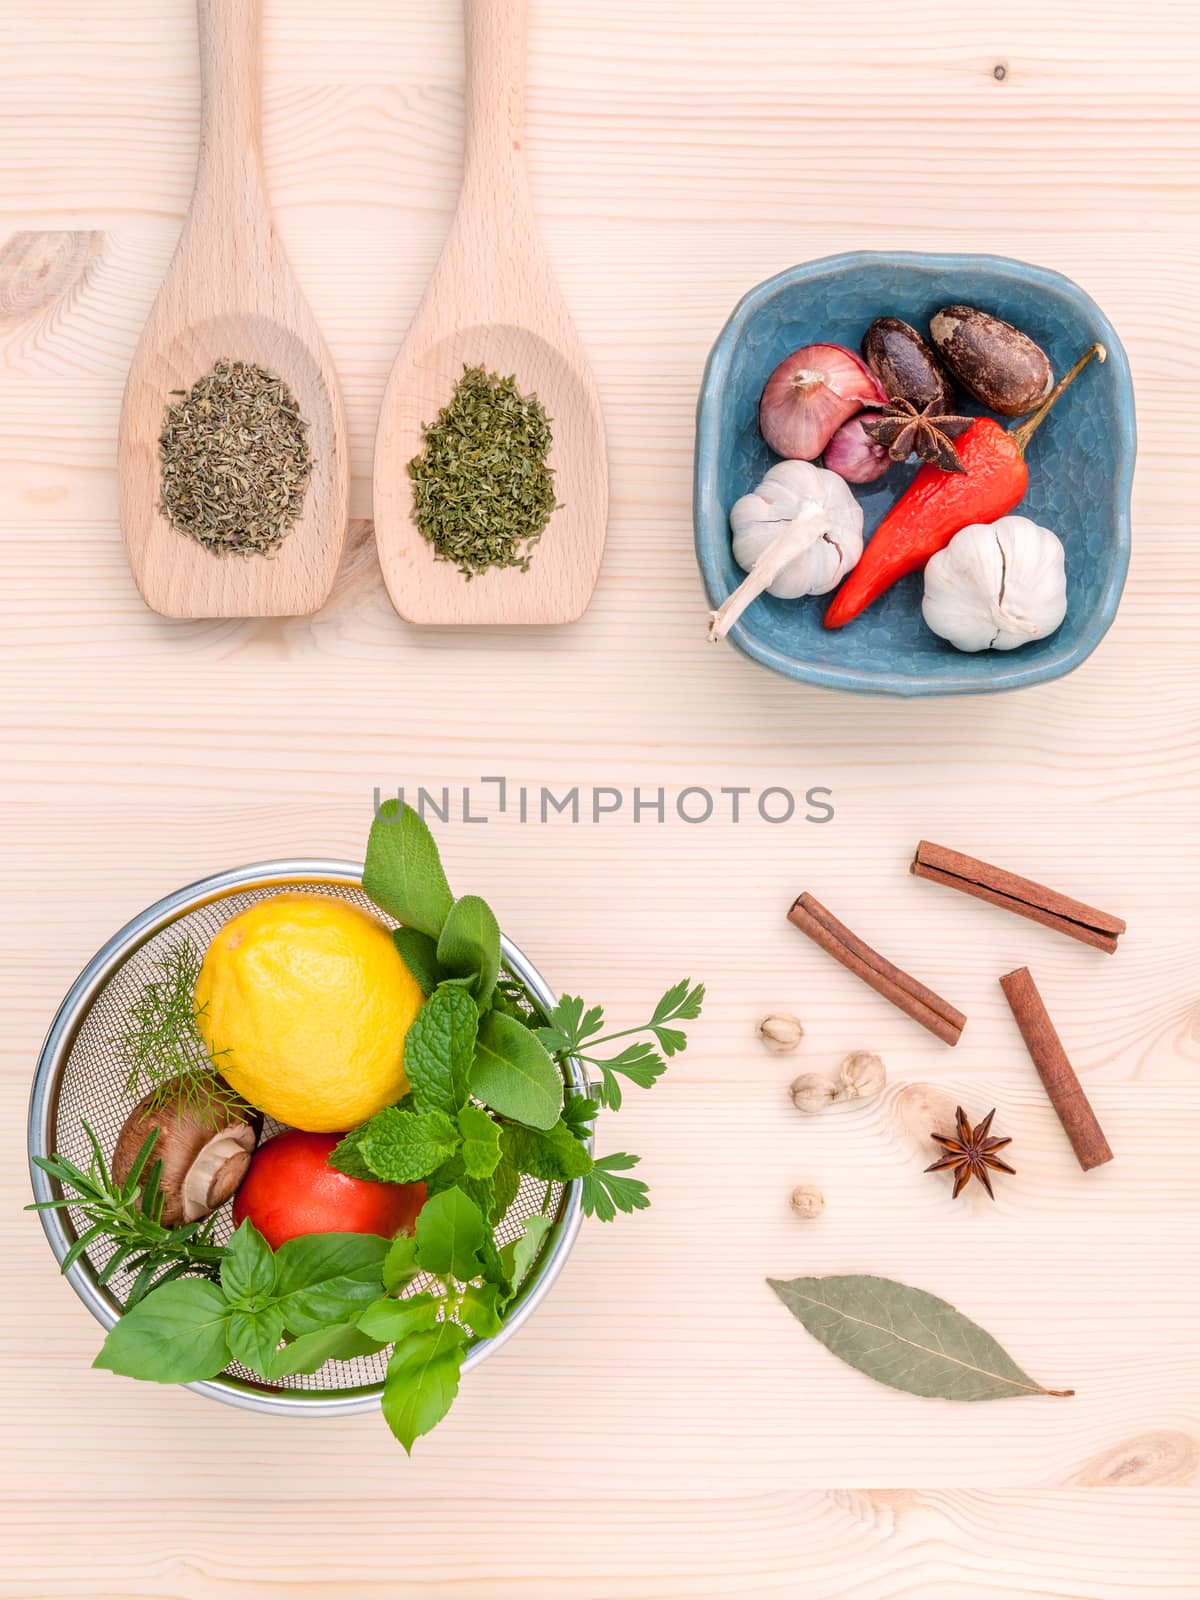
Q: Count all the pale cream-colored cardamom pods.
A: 4